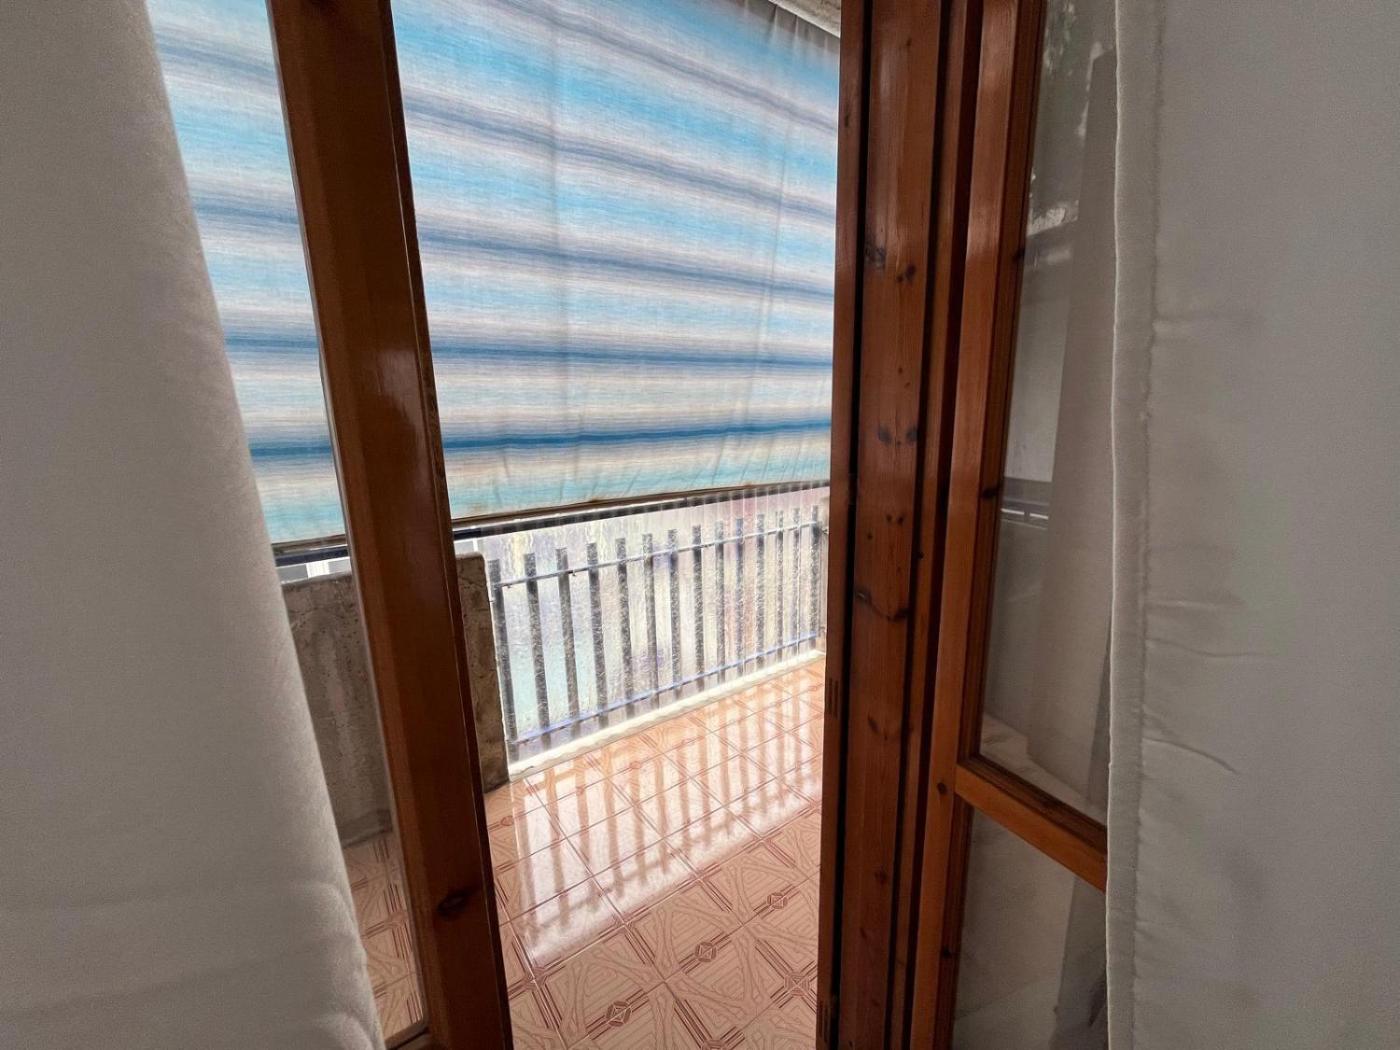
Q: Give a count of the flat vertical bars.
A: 14